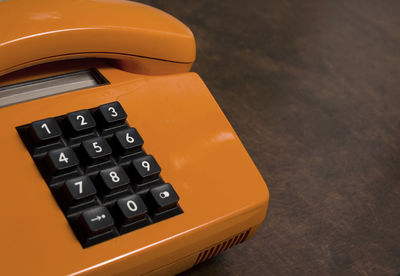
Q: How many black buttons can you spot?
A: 12